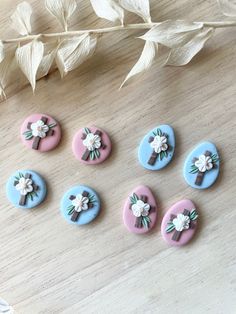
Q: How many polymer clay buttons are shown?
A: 8